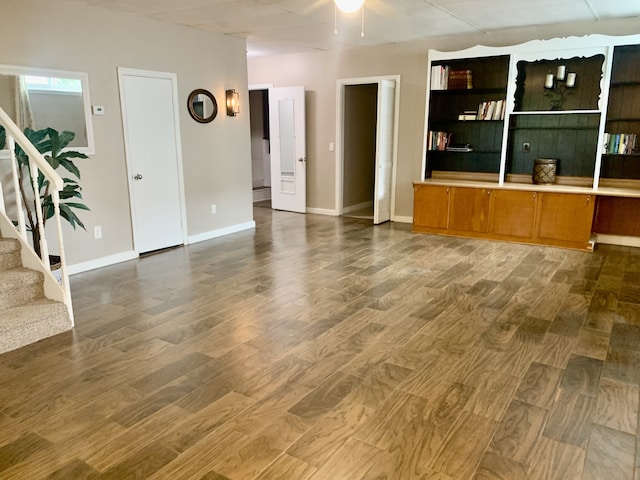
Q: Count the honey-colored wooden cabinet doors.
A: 4